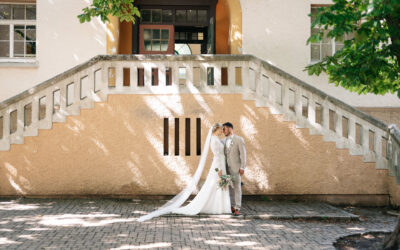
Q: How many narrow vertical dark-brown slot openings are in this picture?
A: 4